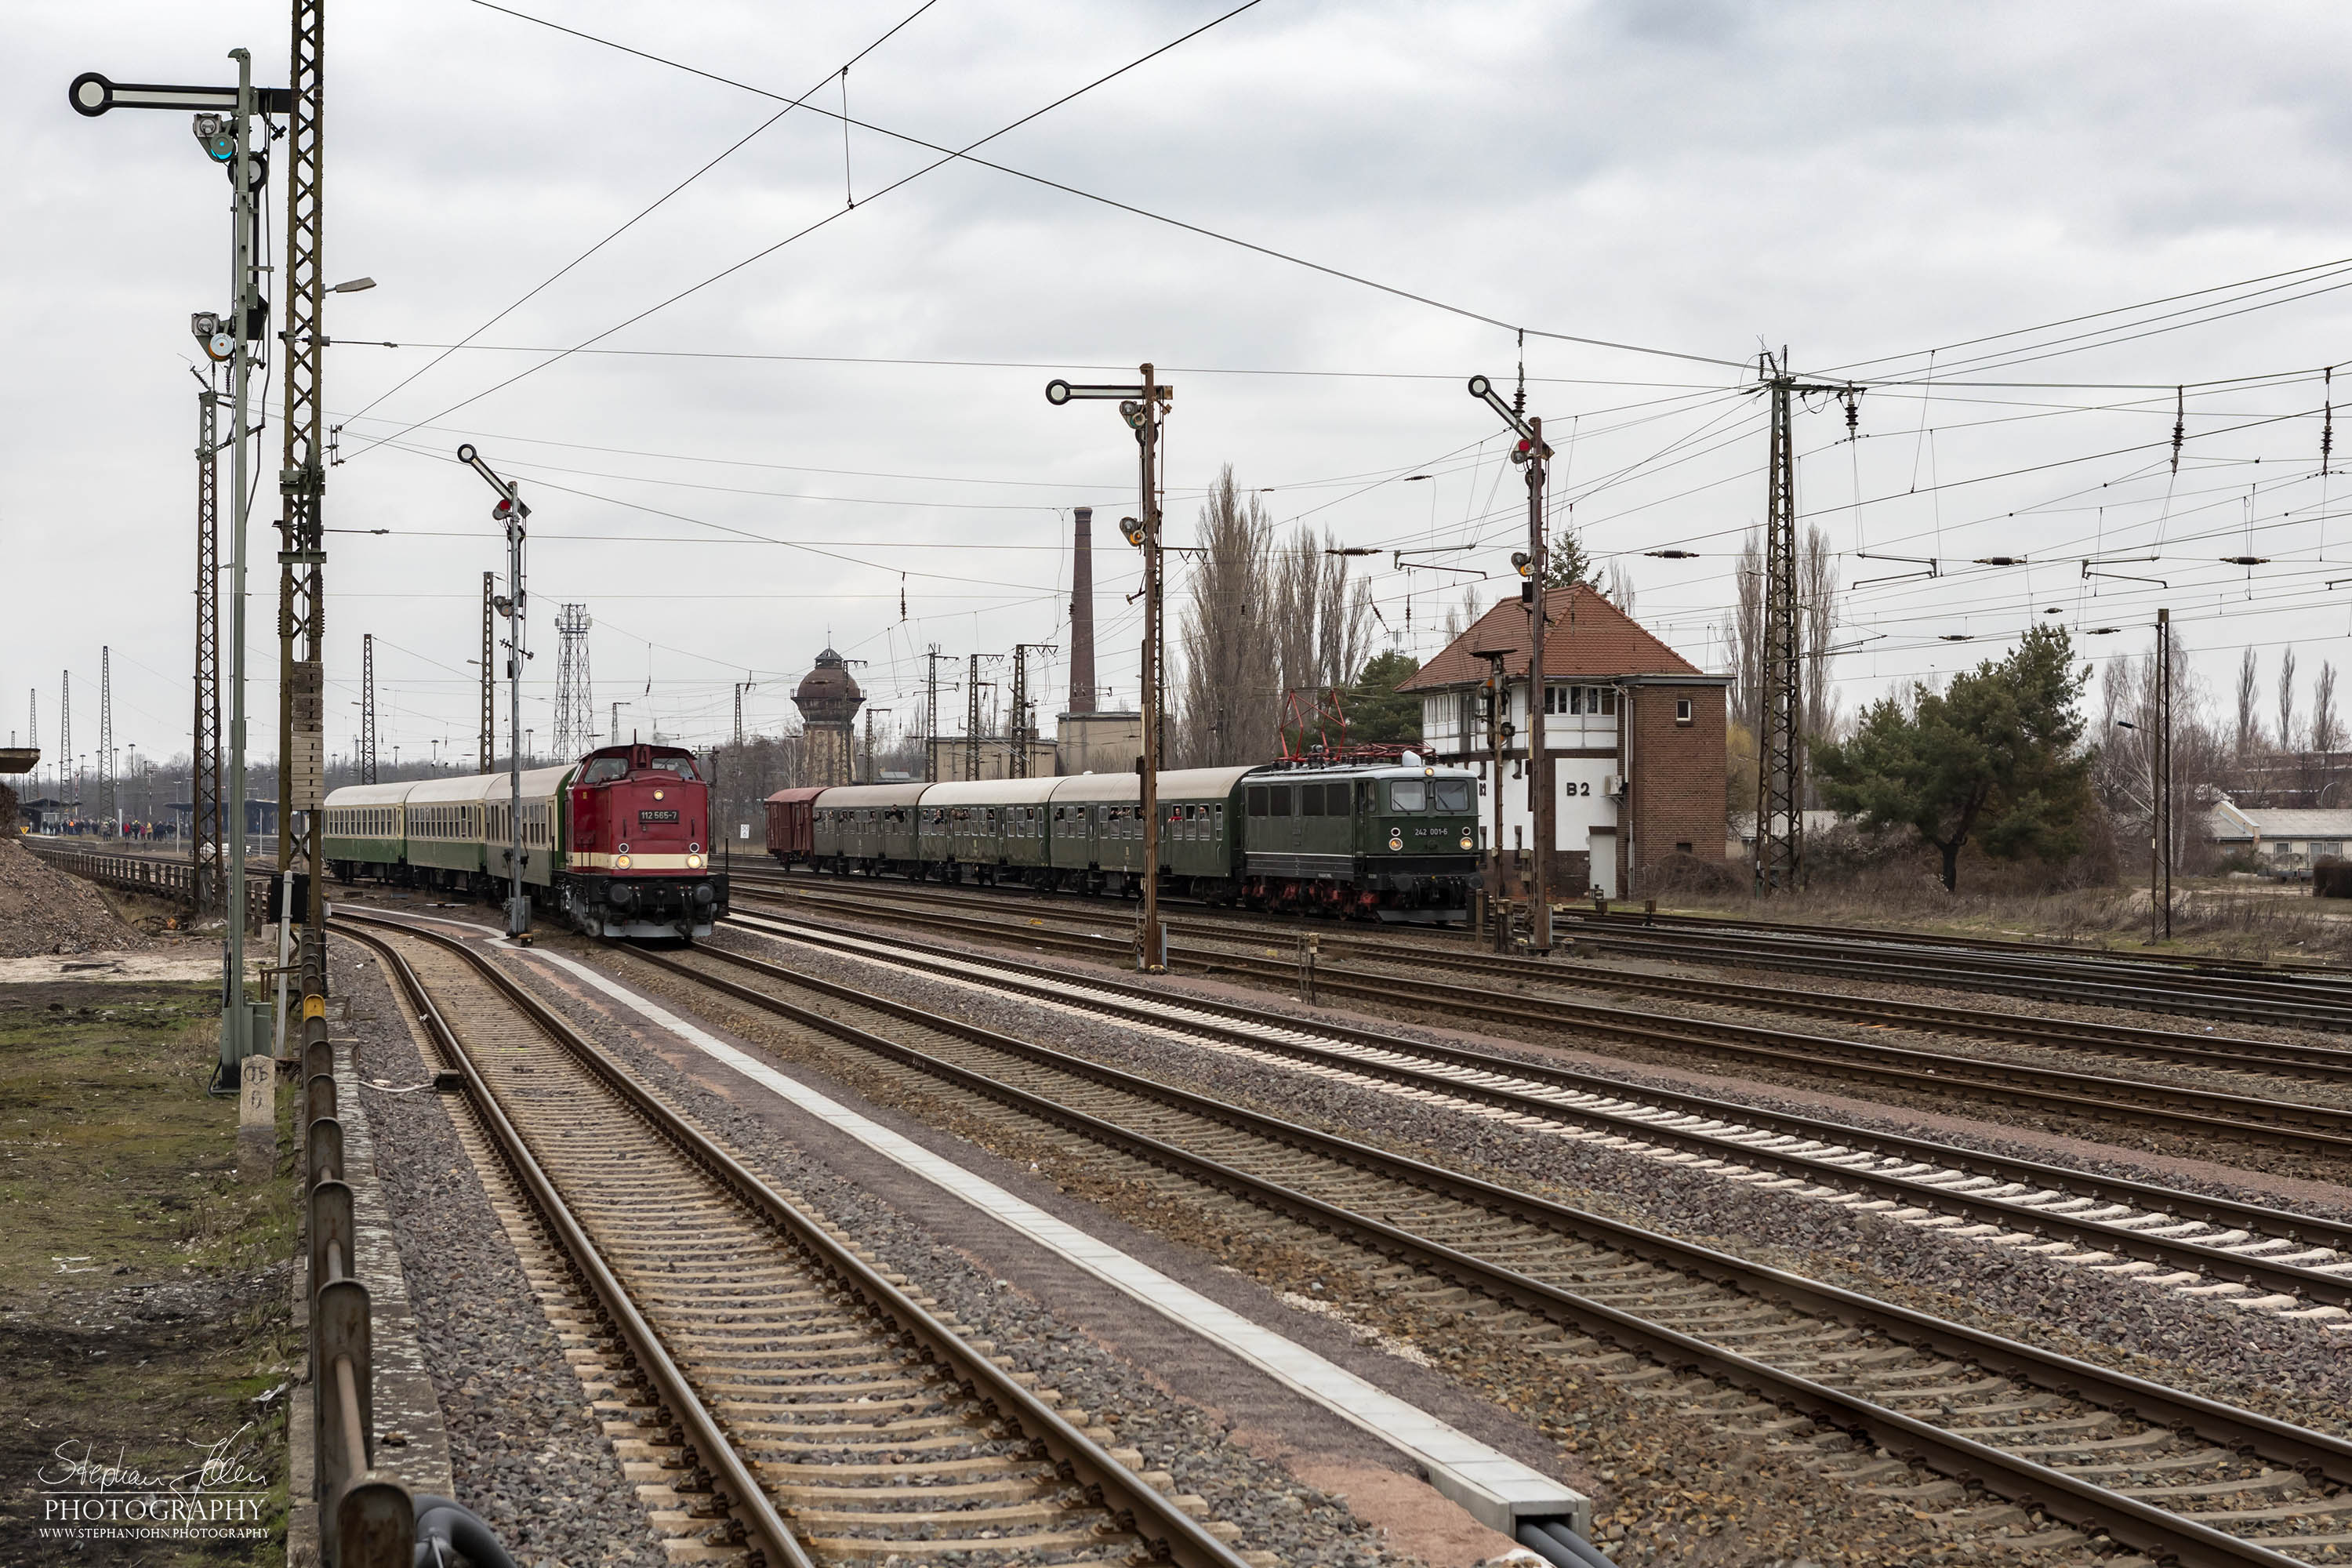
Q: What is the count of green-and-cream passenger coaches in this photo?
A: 3